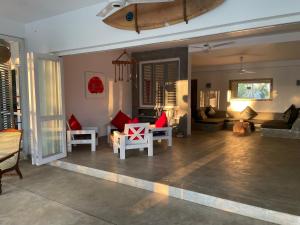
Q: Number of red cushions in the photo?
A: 4